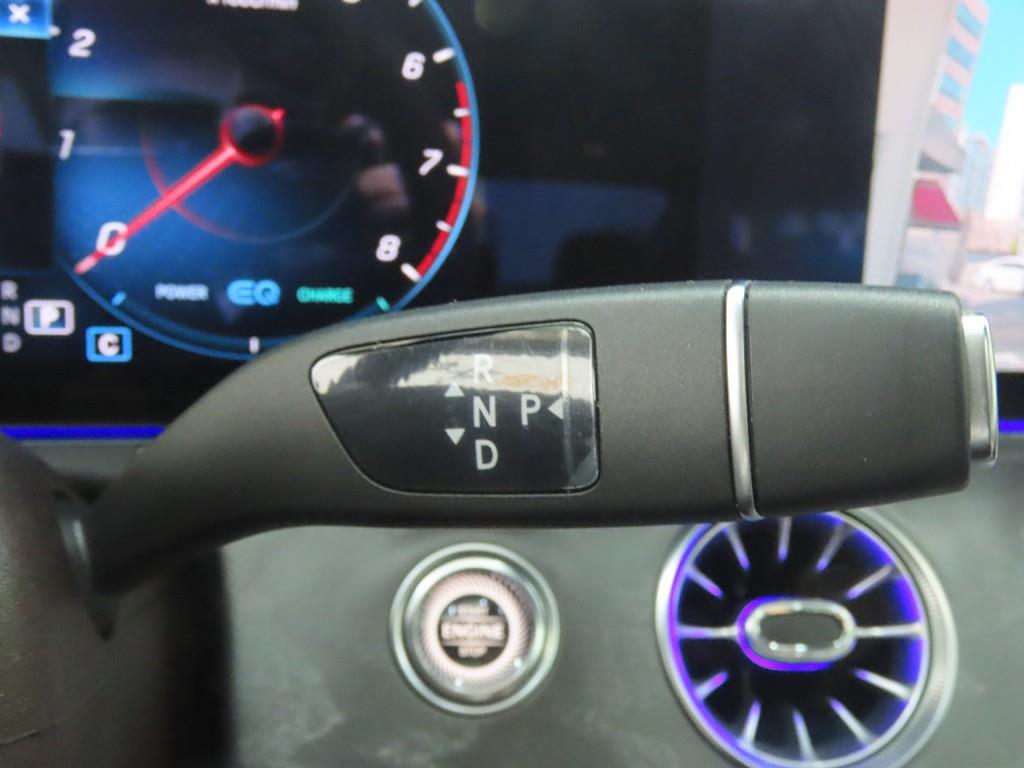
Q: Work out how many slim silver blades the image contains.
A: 12